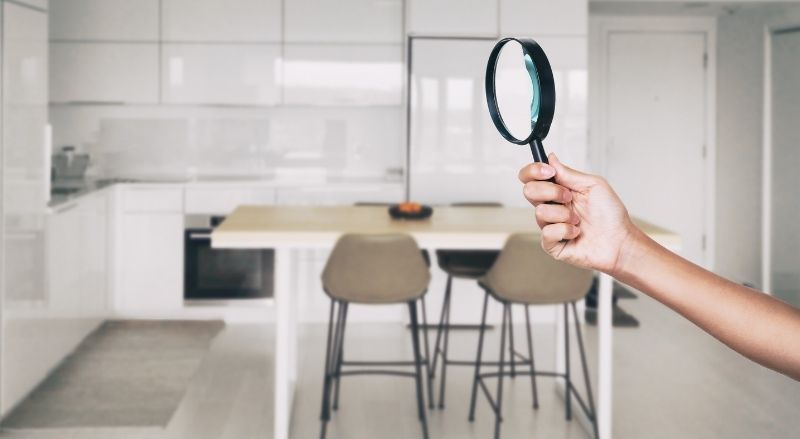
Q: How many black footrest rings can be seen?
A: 4